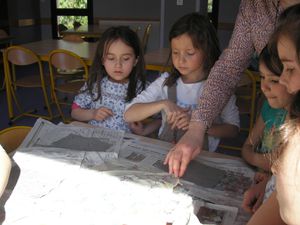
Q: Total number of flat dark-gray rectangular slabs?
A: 2